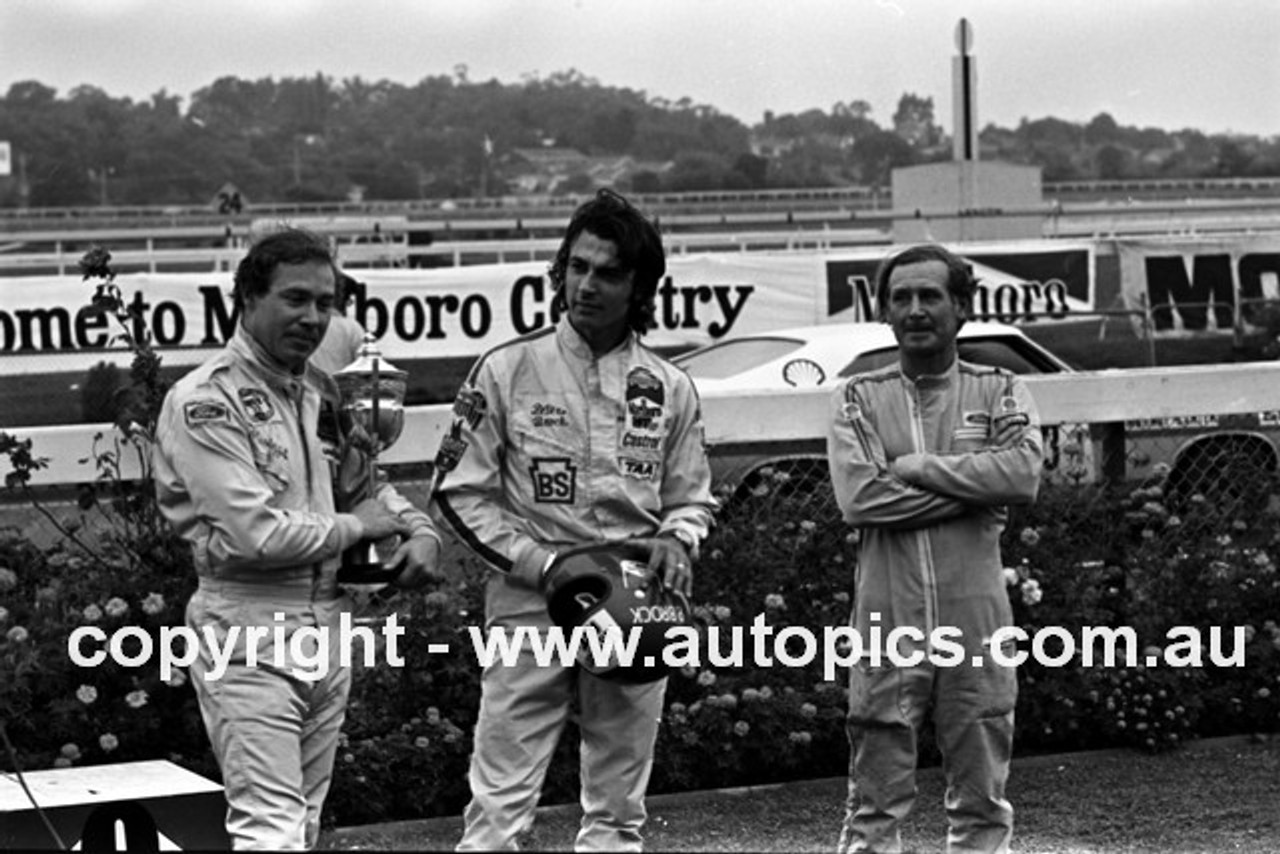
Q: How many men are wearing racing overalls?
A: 3